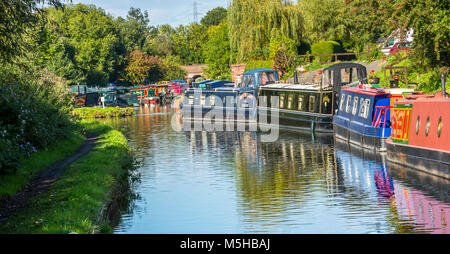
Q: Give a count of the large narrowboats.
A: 4